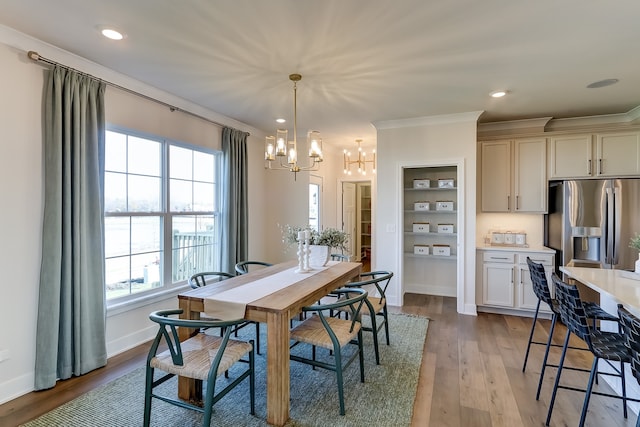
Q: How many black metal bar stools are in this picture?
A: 3